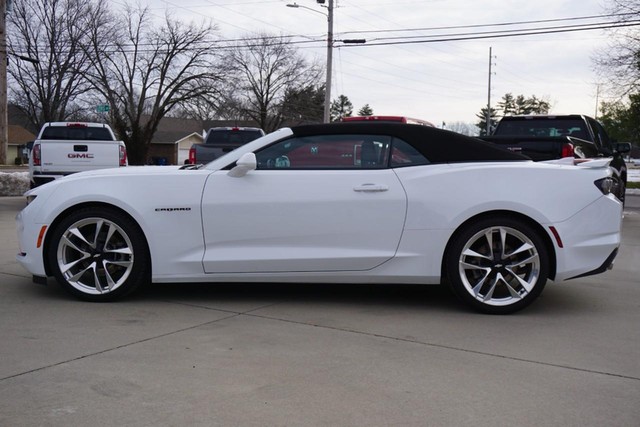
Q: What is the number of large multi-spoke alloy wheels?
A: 2